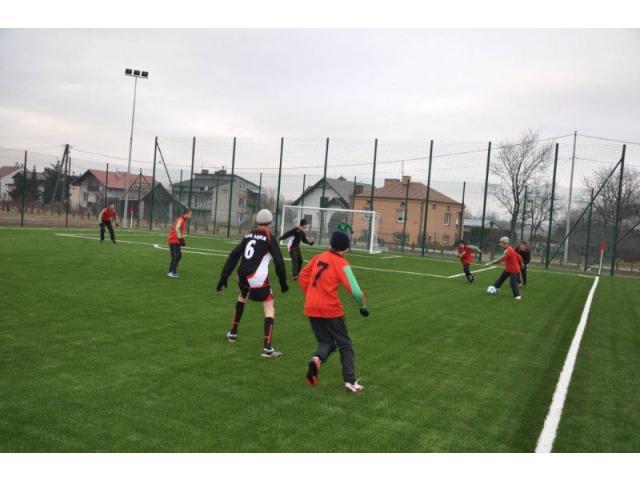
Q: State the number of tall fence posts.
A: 10